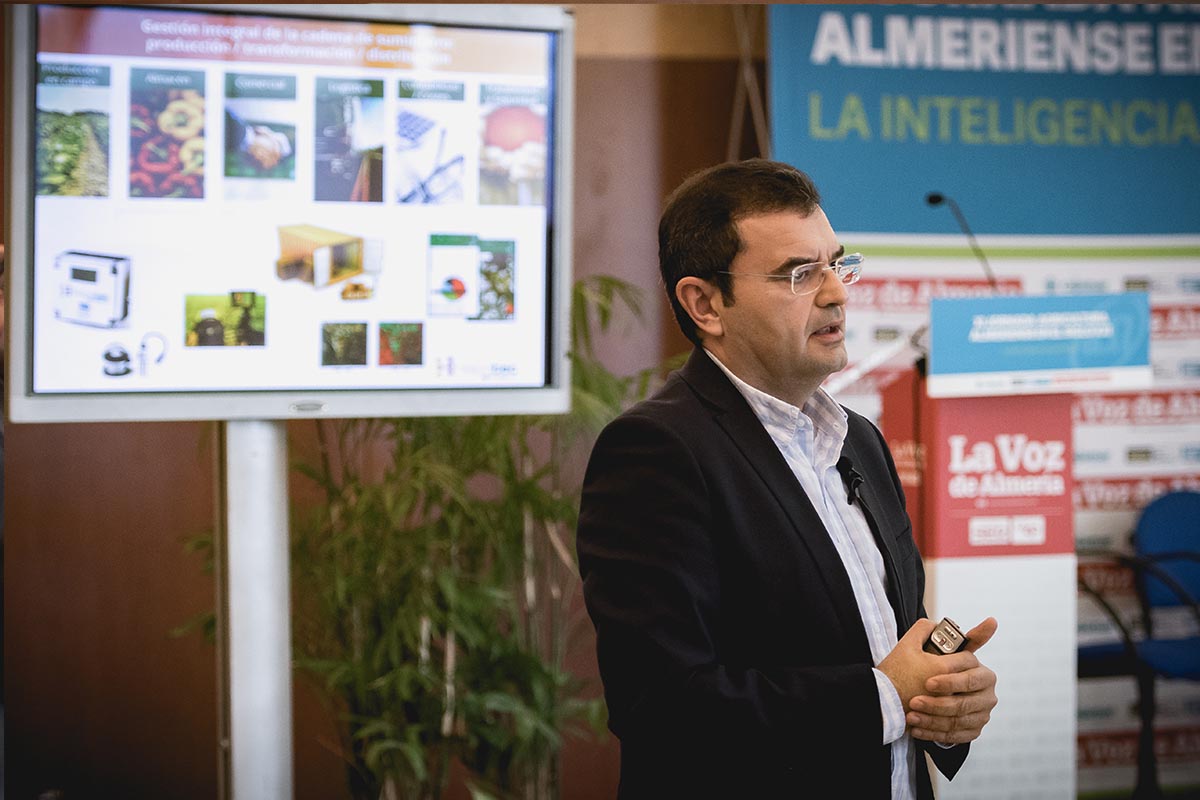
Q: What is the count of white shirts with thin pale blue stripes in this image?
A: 1